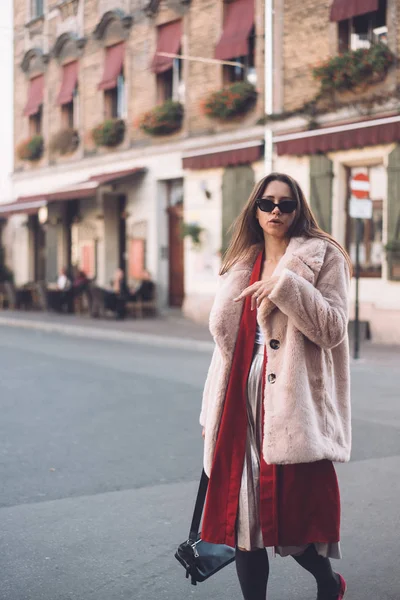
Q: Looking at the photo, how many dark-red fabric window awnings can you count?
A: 6